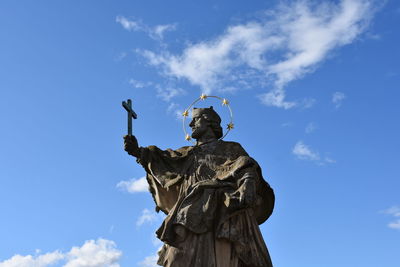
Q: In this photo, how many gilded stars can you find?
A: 5